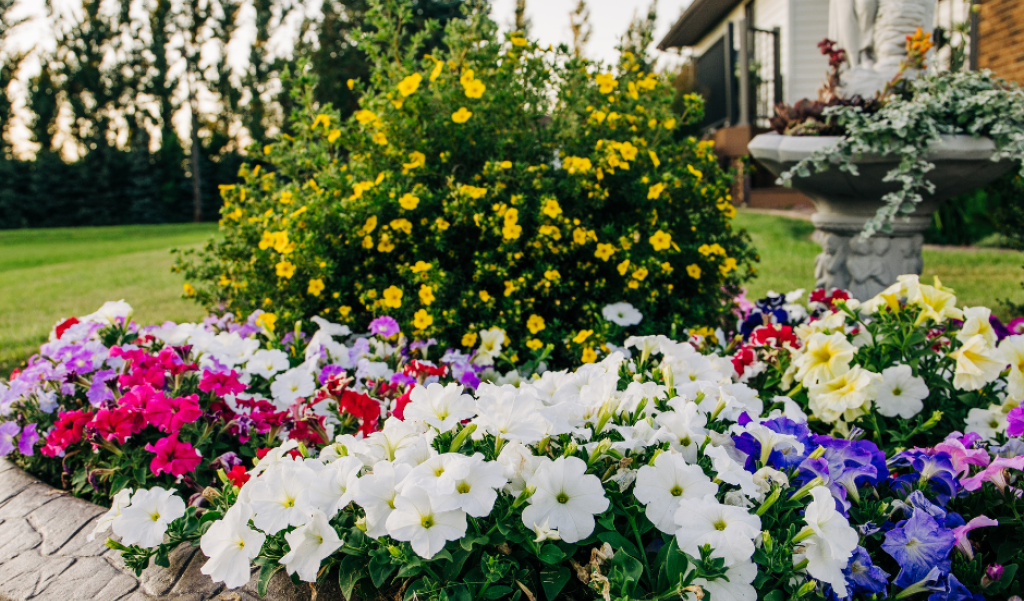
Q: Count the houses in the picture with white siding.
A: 1